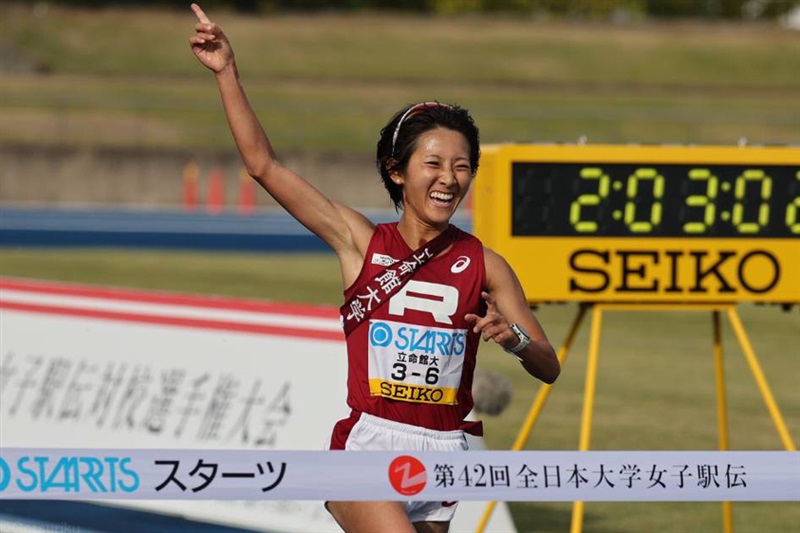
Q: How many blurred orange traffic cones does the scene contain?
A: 3